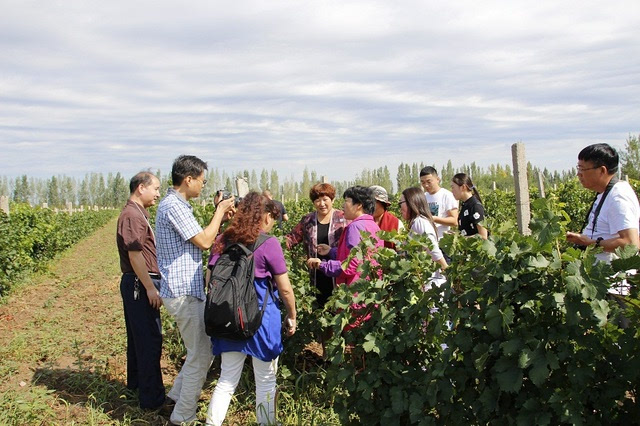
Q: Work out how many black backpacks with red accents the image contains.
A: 1